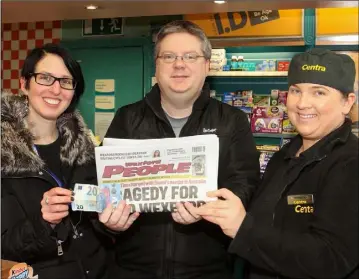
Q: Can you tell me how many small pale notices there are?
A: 3